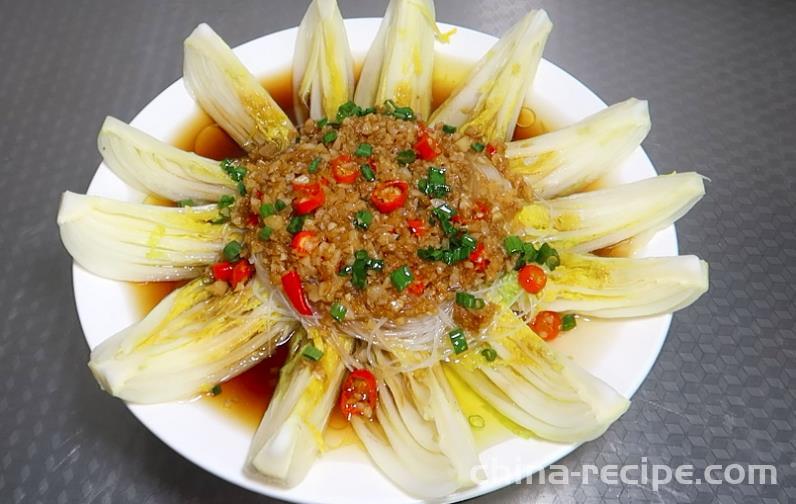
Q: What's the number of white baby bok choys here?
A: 13